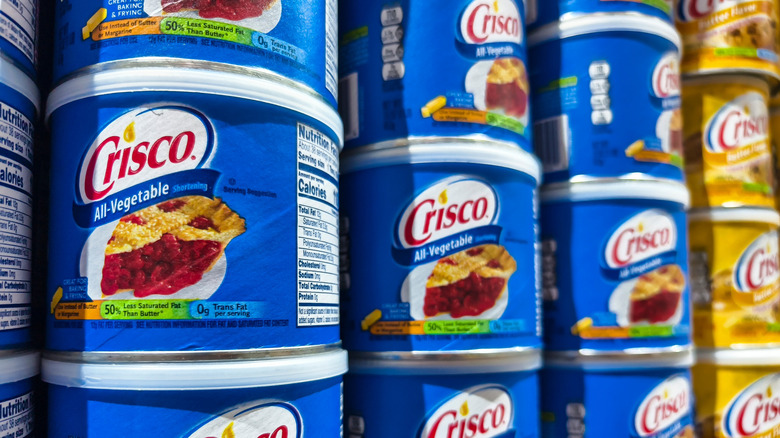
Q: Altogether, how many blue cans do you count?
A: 13